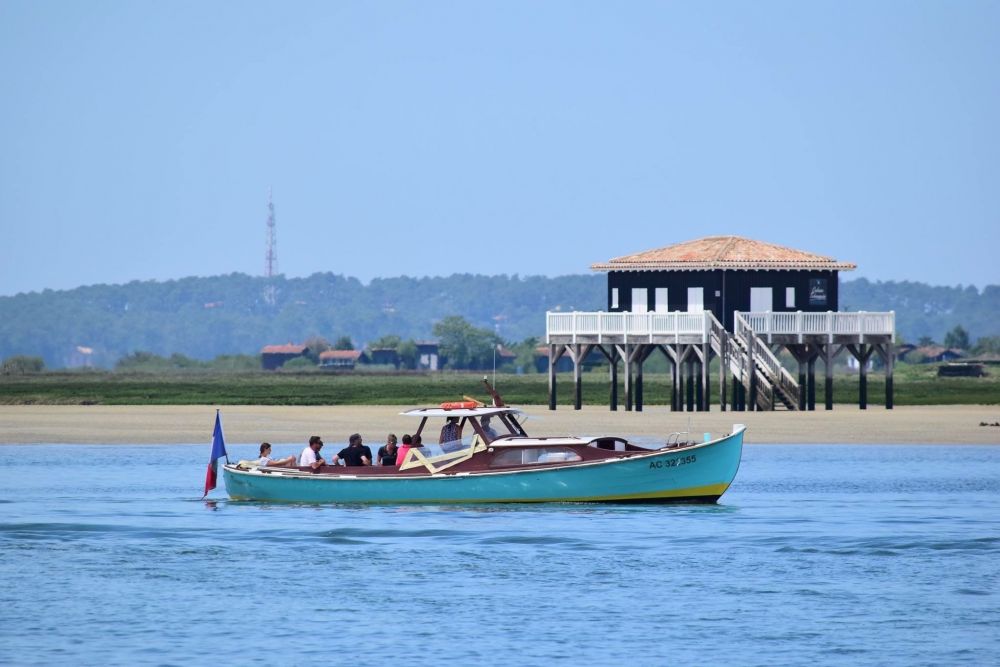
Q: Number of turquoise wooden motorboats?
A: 1